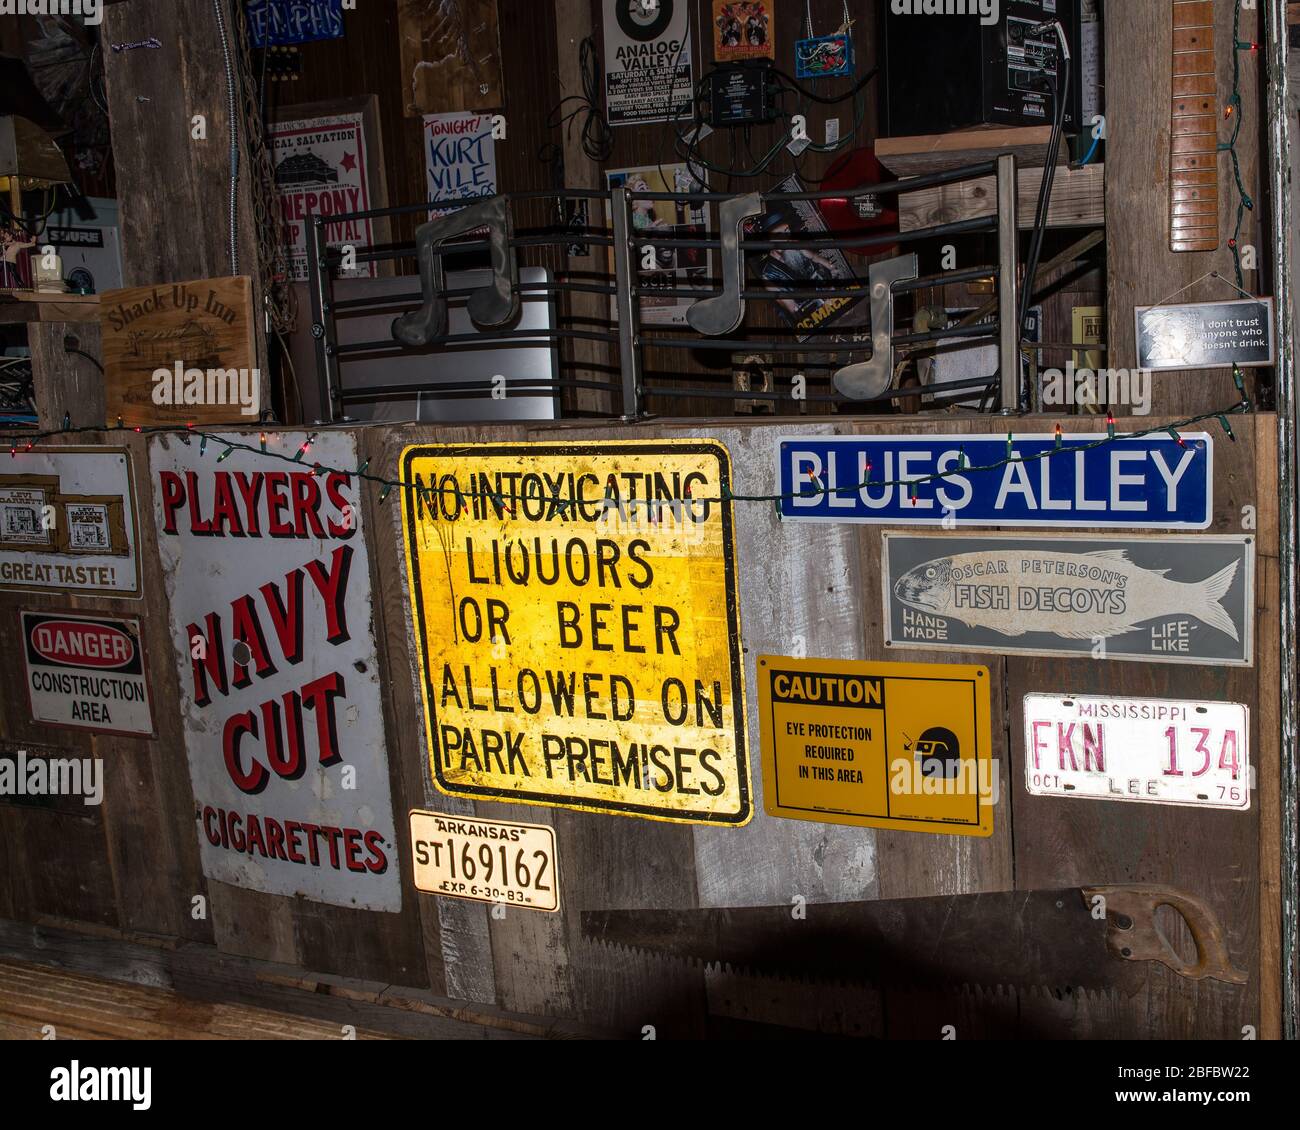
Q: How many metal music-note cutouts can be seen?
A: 3